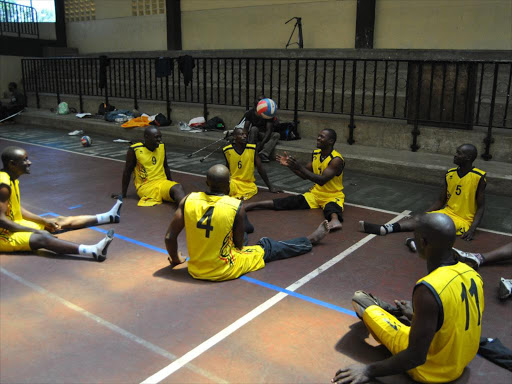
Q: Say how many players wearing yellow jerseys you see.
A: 7